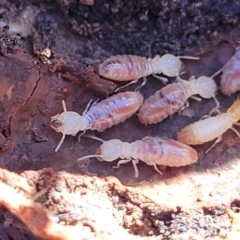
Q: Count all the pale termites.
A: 6